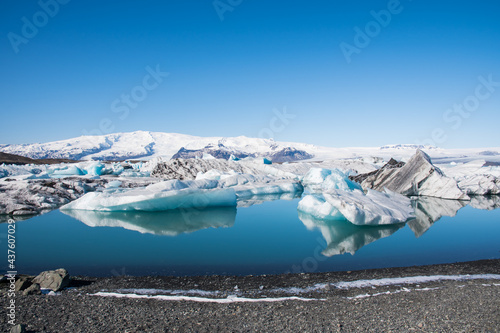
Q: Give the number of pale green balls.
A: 0